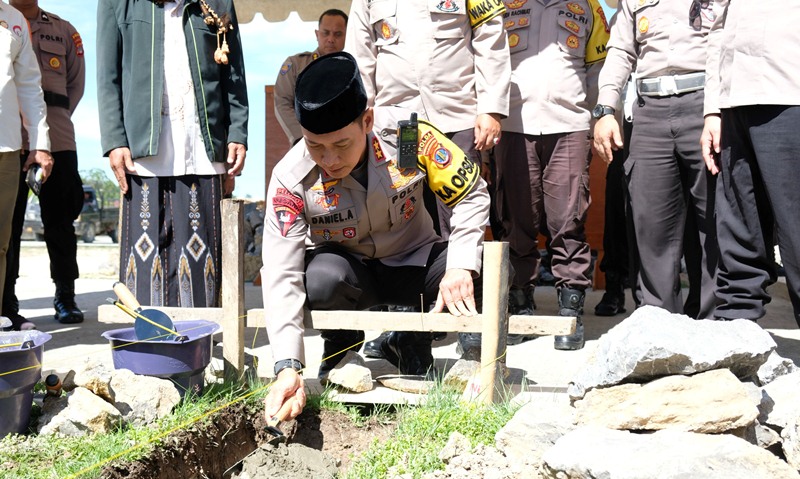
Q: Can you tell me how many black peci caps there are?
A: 1